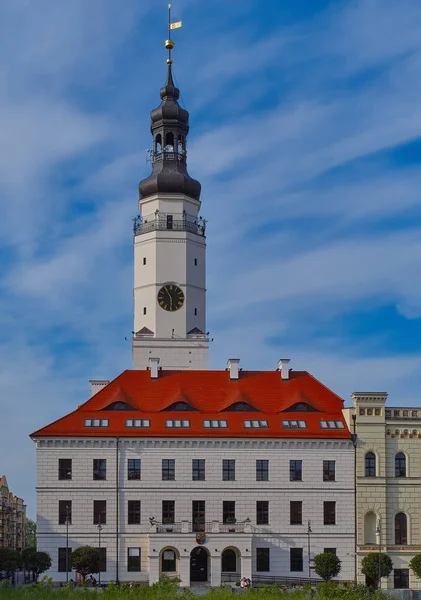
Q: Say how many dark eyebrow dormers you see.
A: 4